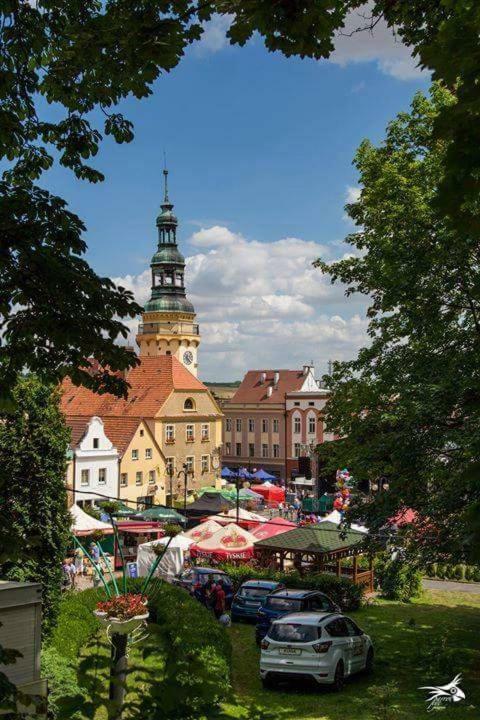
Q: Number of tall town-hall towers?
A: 1